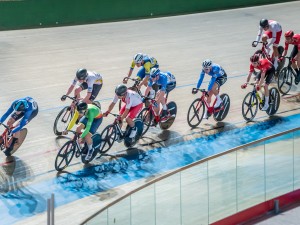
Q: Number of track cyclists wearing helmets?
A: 10